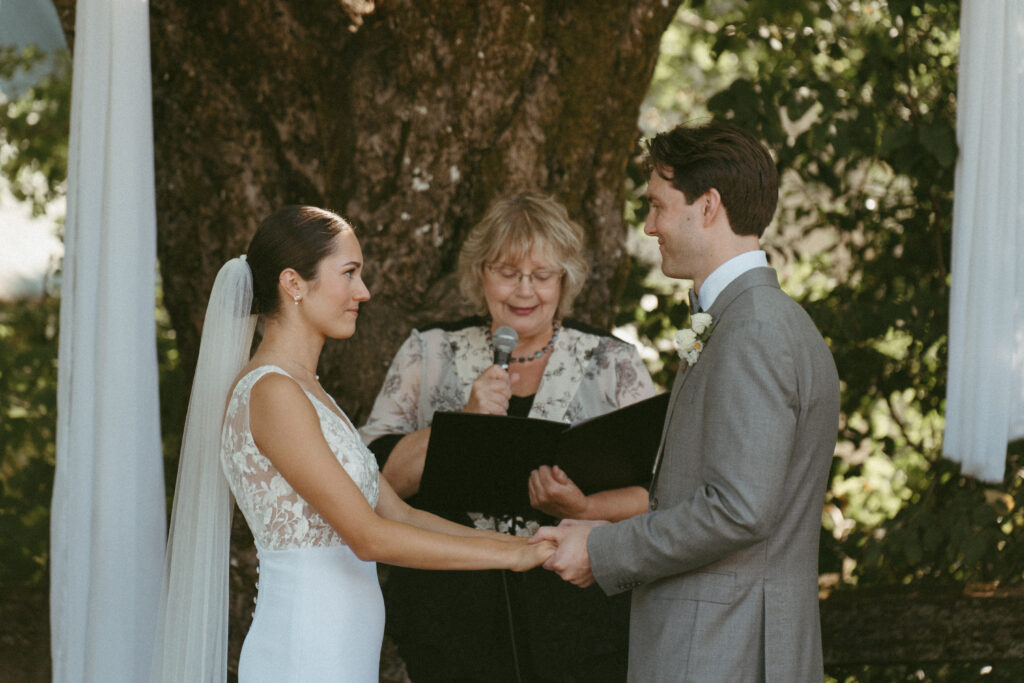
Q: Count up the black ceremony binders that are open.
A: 1